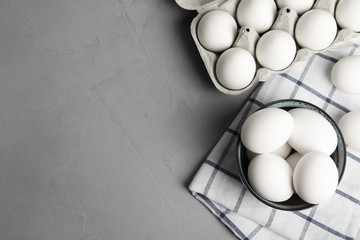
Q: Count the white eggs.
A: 15